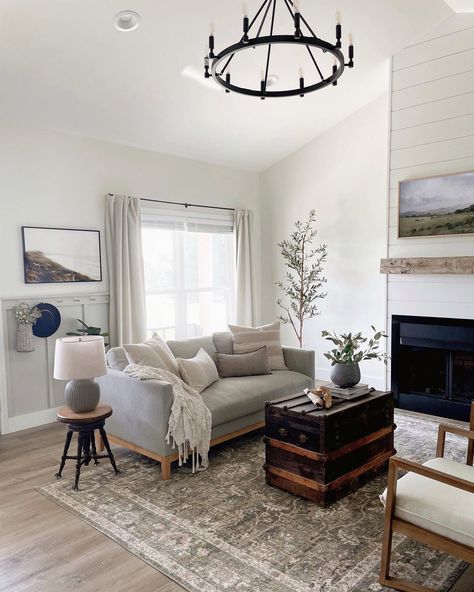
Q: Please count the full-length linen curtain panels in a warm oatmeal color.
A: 2